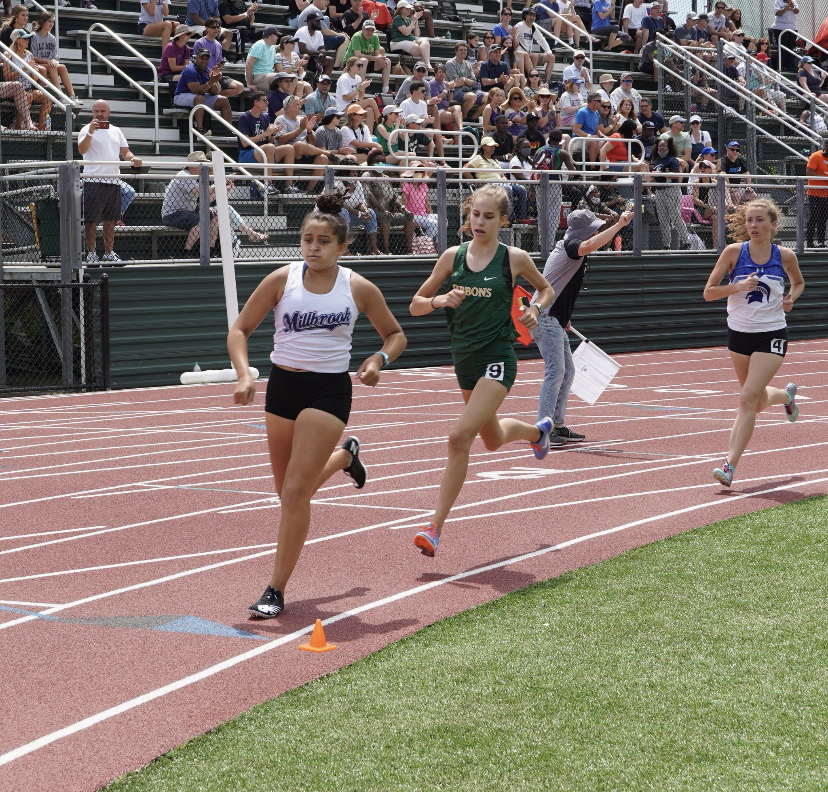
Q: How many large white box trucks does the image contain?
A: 0